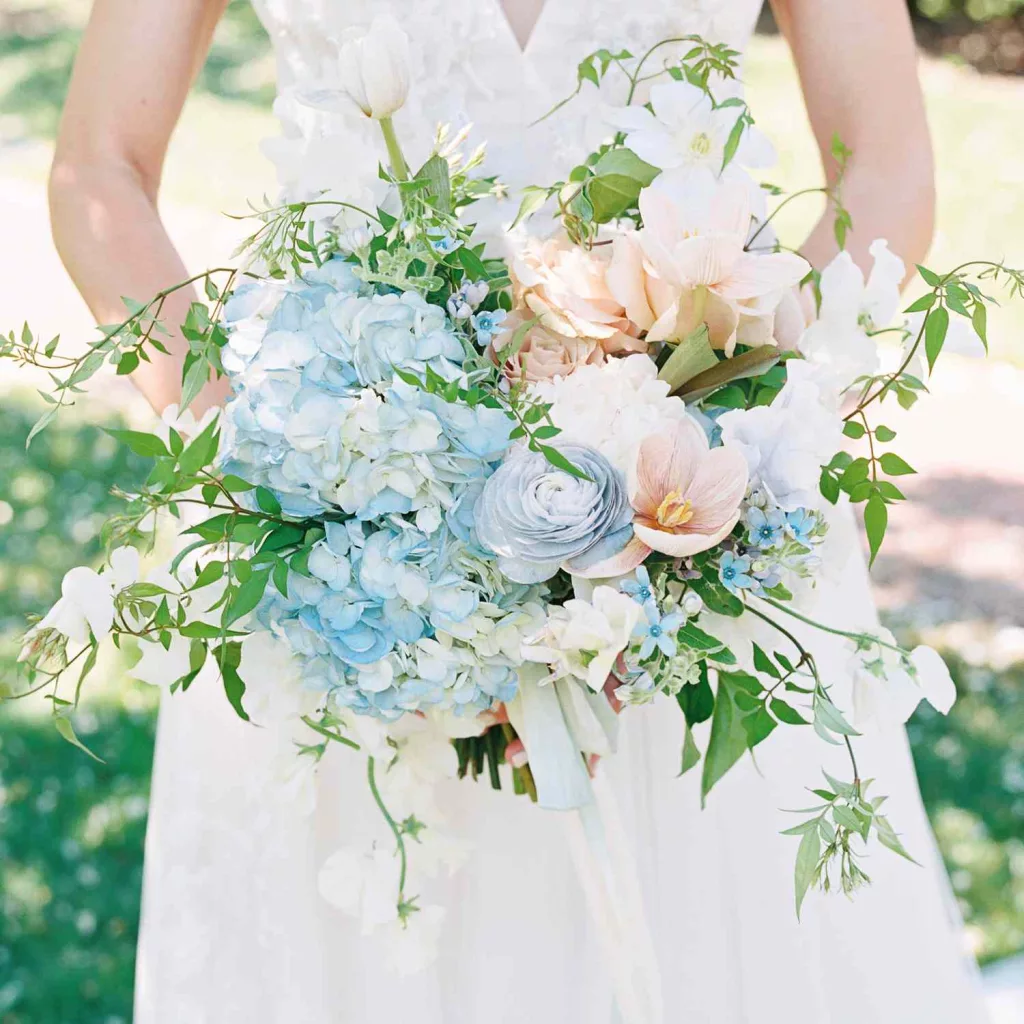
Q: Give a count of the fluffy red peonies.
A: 0